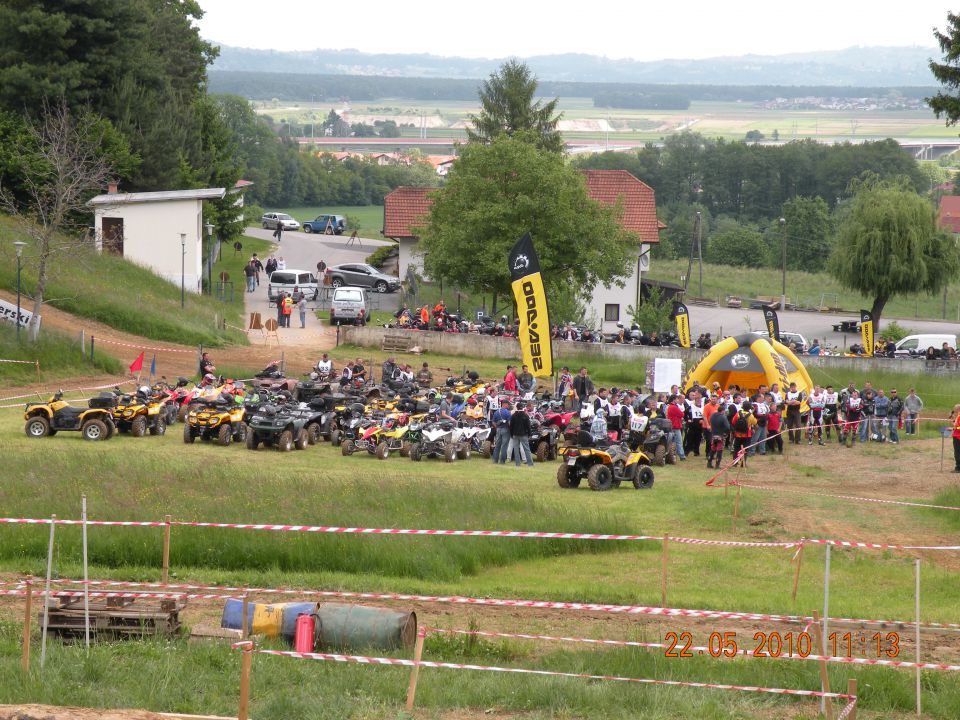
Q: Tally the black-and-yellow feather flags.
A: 4